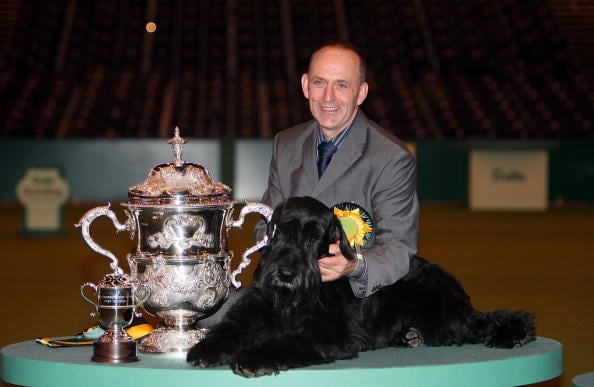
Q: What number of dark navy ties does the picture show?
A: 1